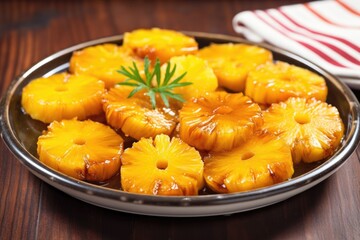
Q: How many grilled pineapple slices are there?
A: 12